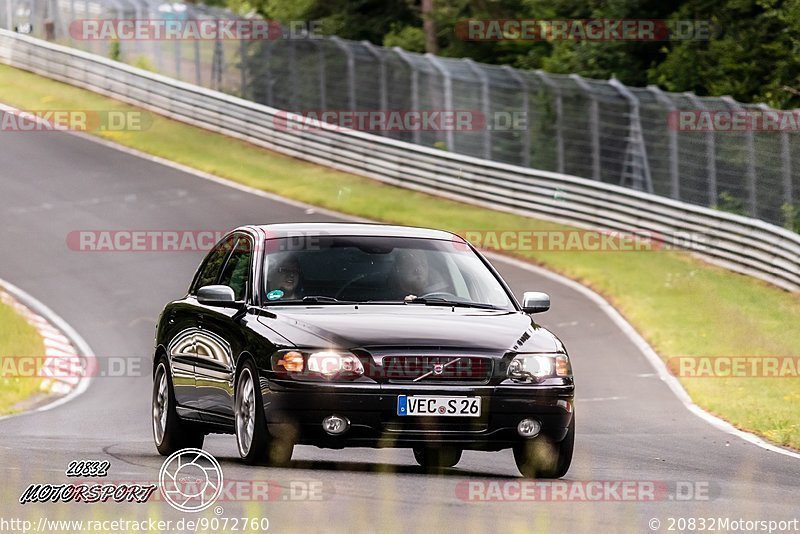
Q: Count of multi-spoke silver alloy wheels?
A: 2